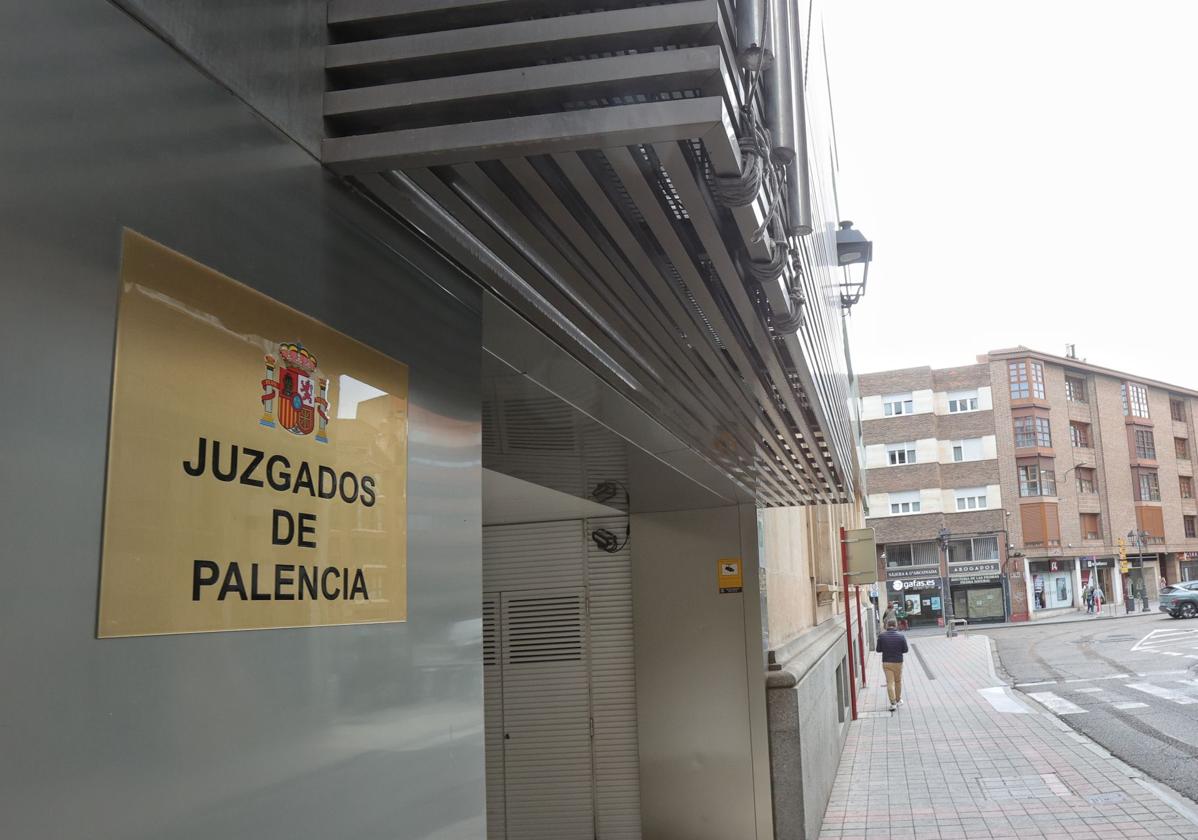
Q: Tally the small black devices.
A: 2